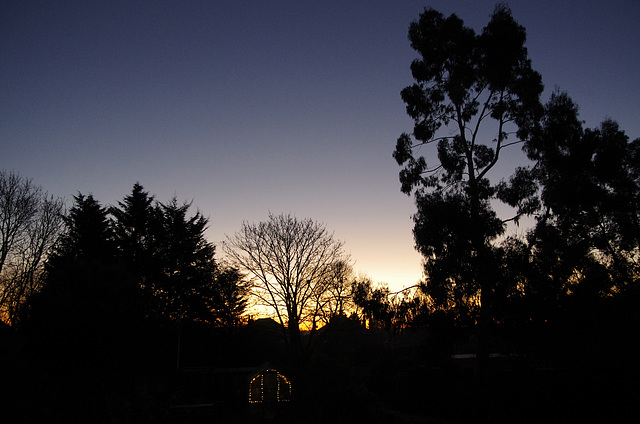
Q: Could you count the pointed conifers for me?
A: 3